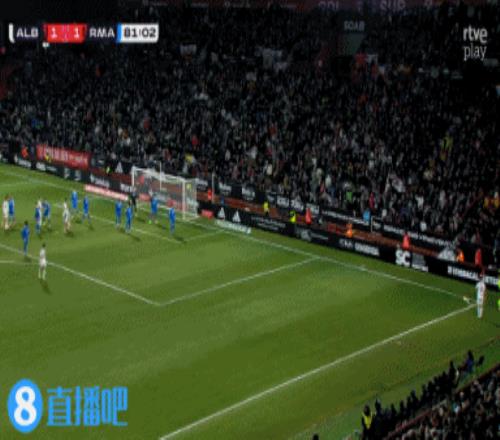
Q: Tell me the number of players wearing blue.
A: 10